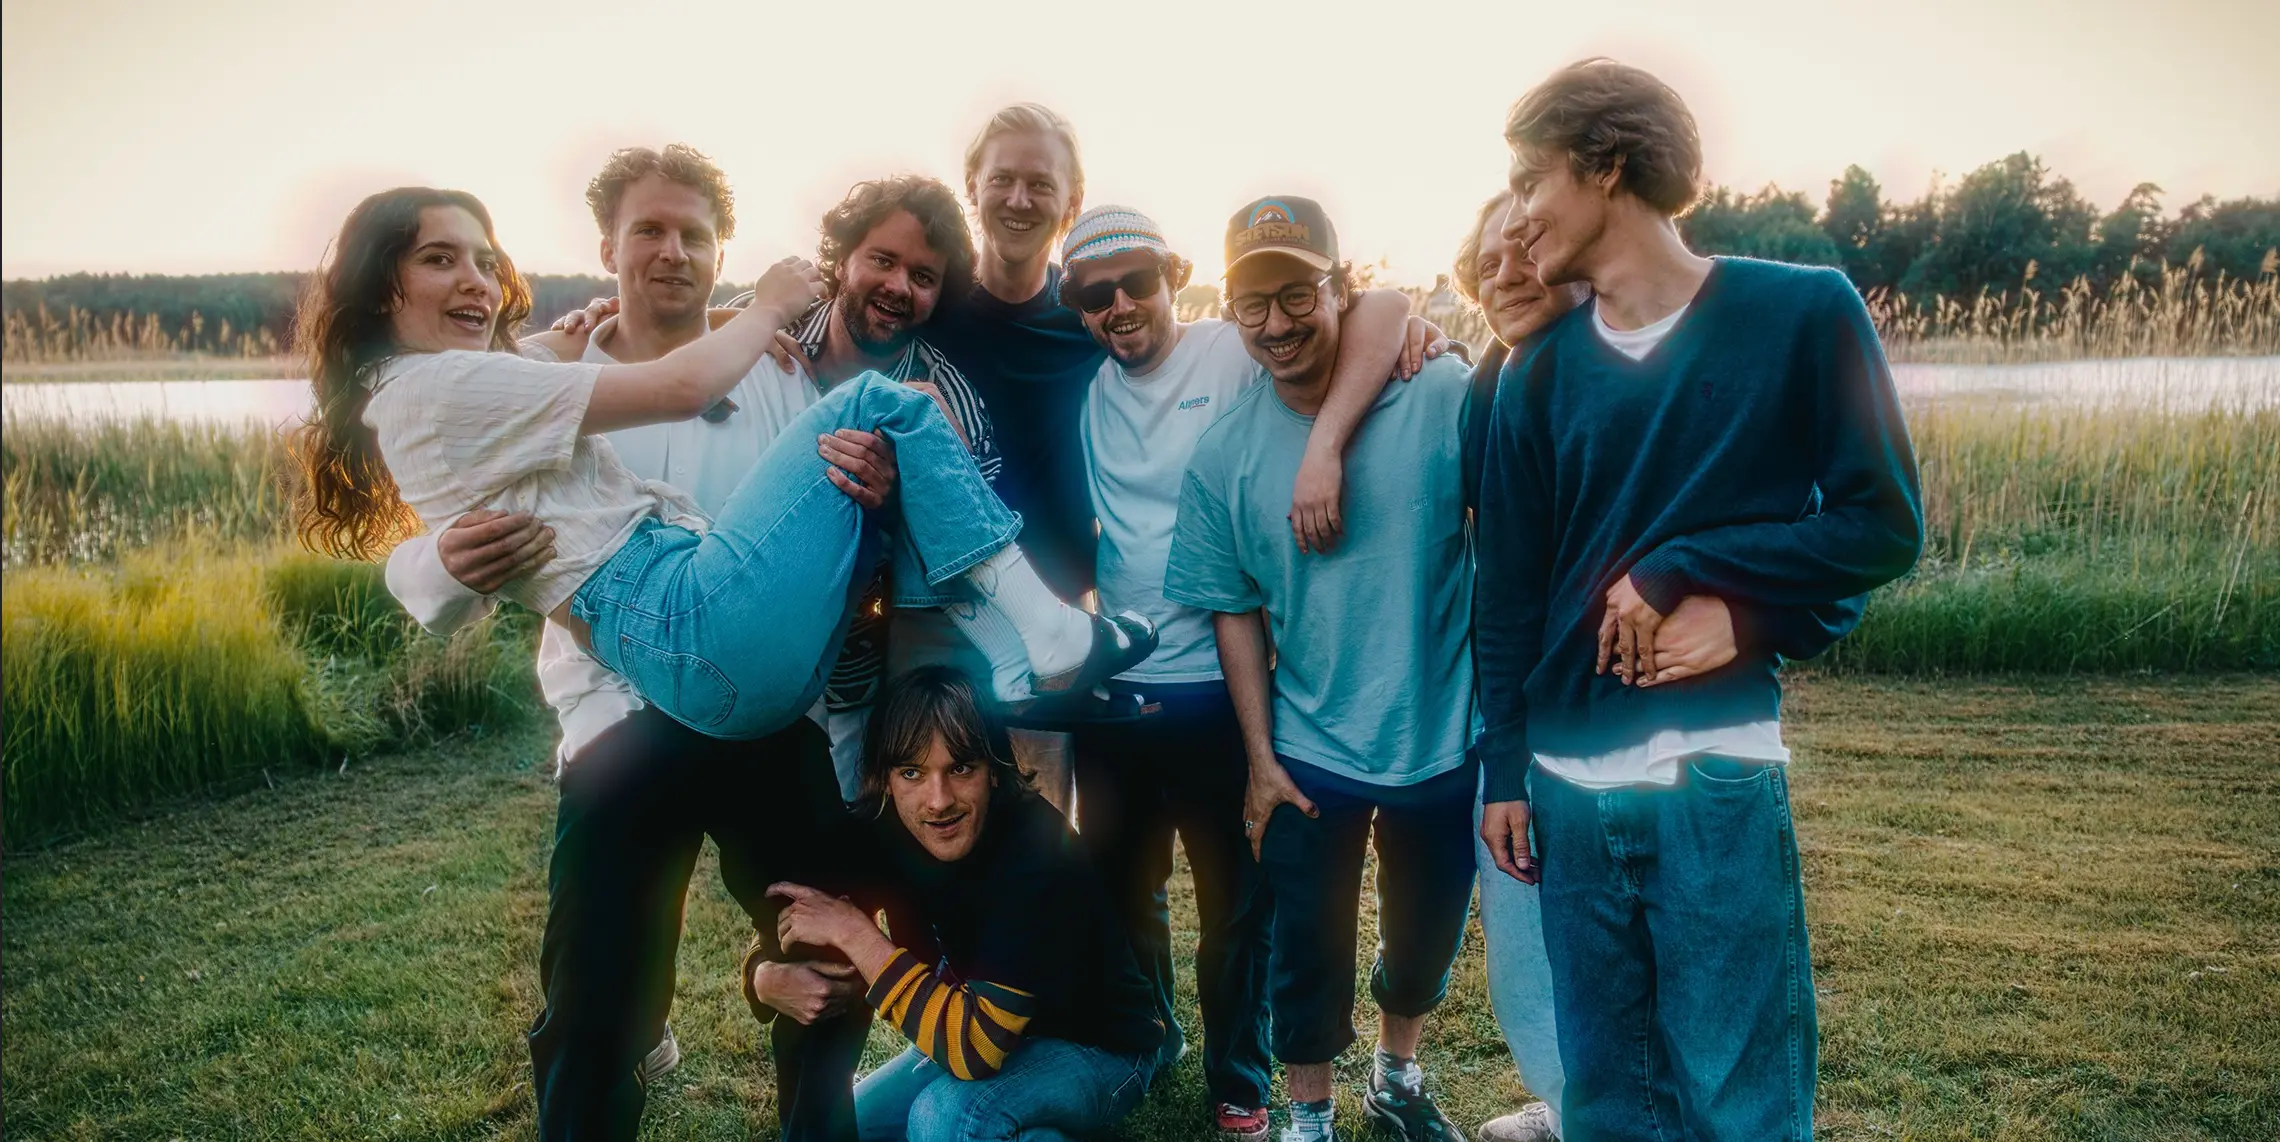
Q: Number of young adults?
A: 9